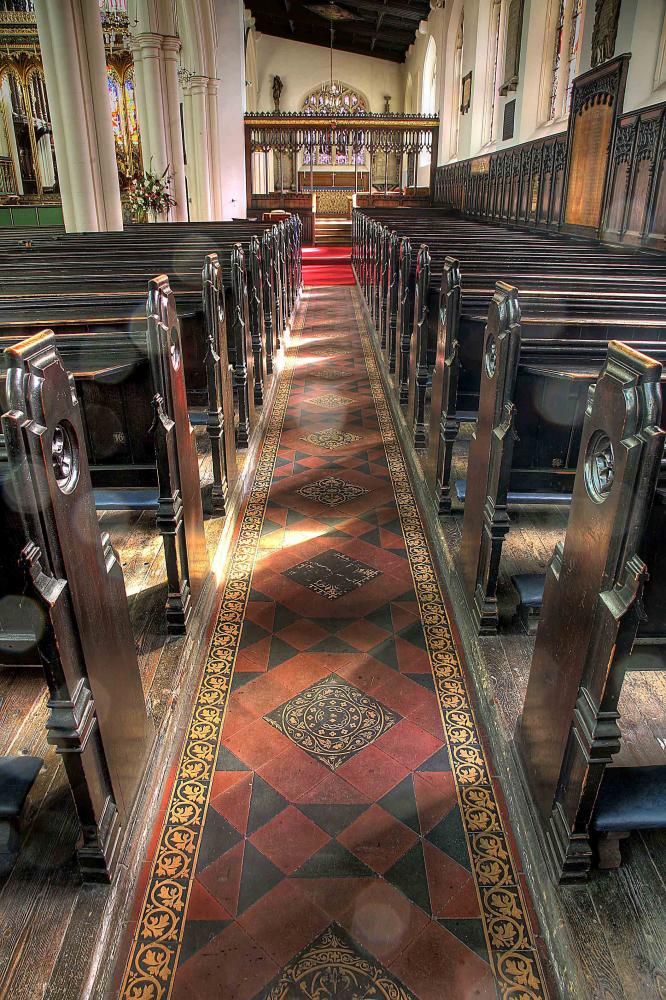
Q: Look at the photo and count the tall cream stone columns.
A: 3